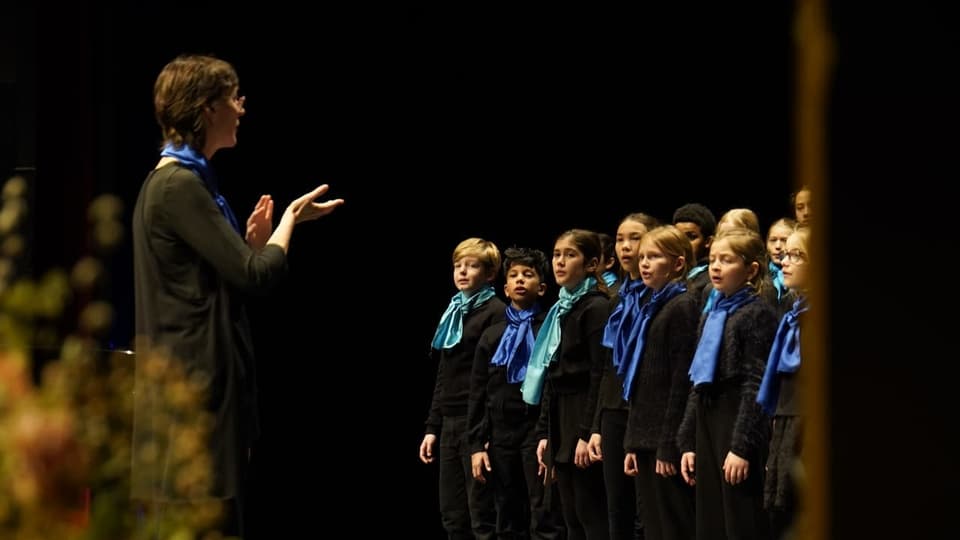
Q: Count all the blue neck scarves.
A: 6